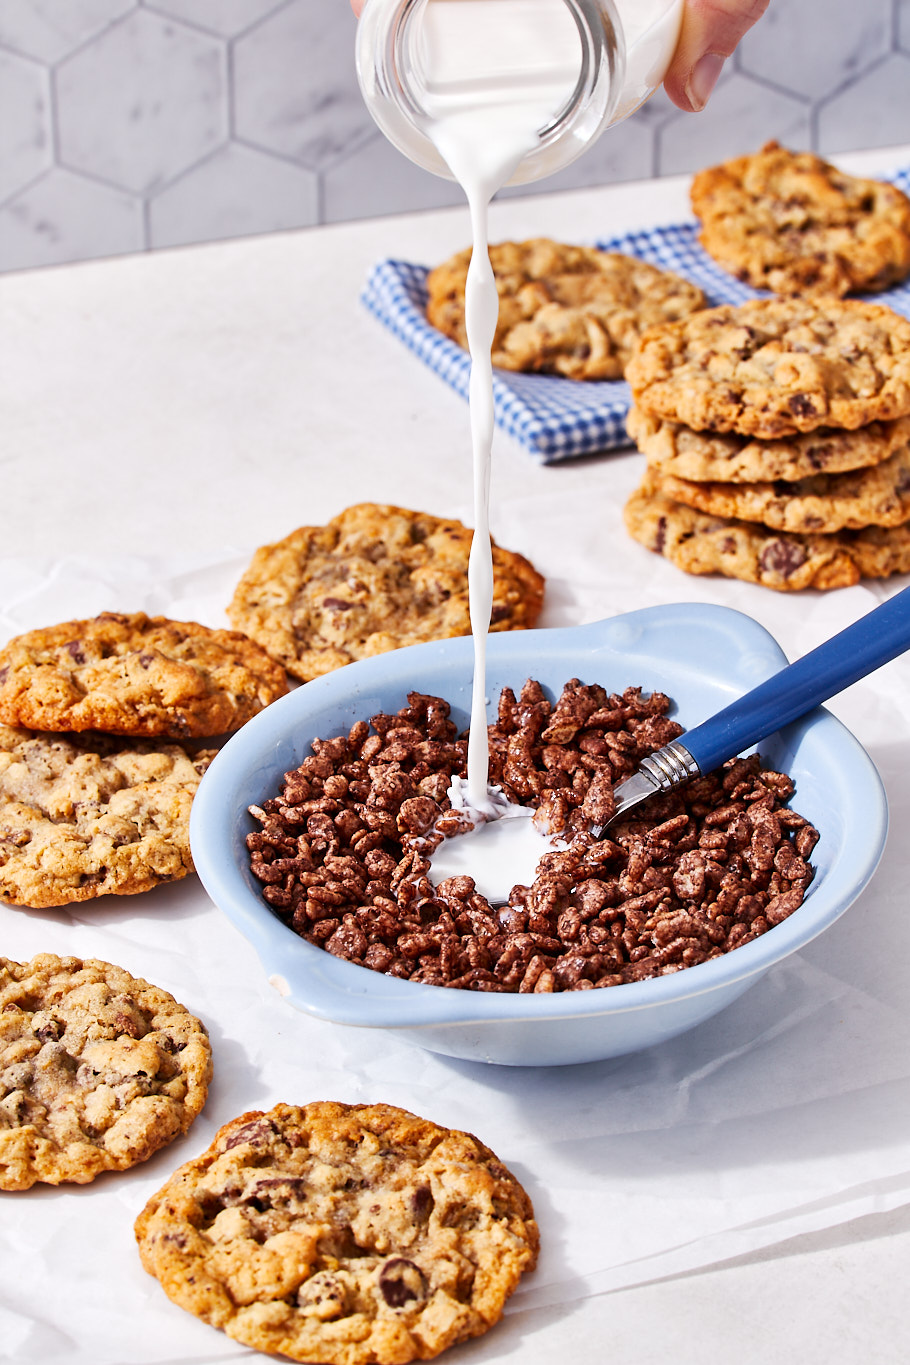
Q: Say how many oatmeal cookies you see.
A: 11